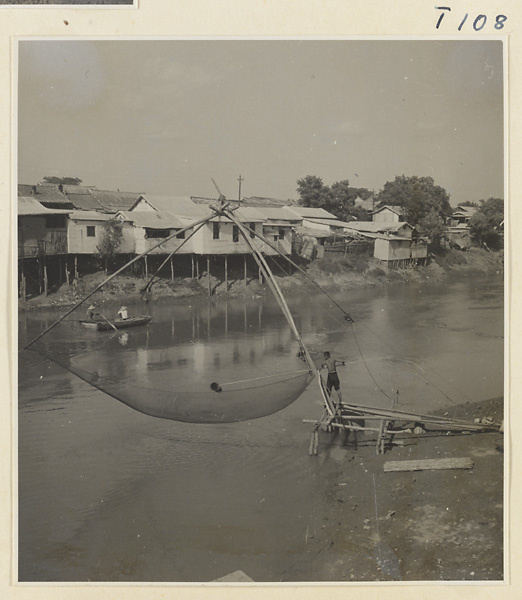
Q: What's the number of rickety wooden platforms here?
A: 1